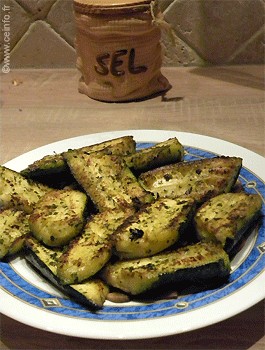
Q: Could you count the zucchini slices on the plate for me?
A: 12